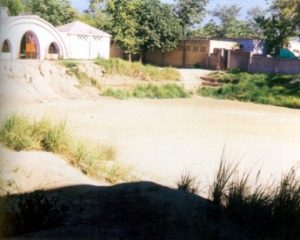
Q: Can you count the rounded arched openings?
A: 3